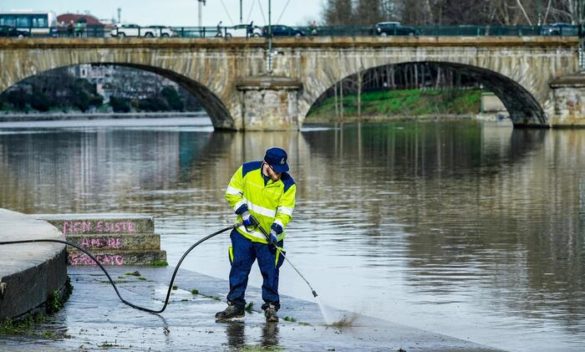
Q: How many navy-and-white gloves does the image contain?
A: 2